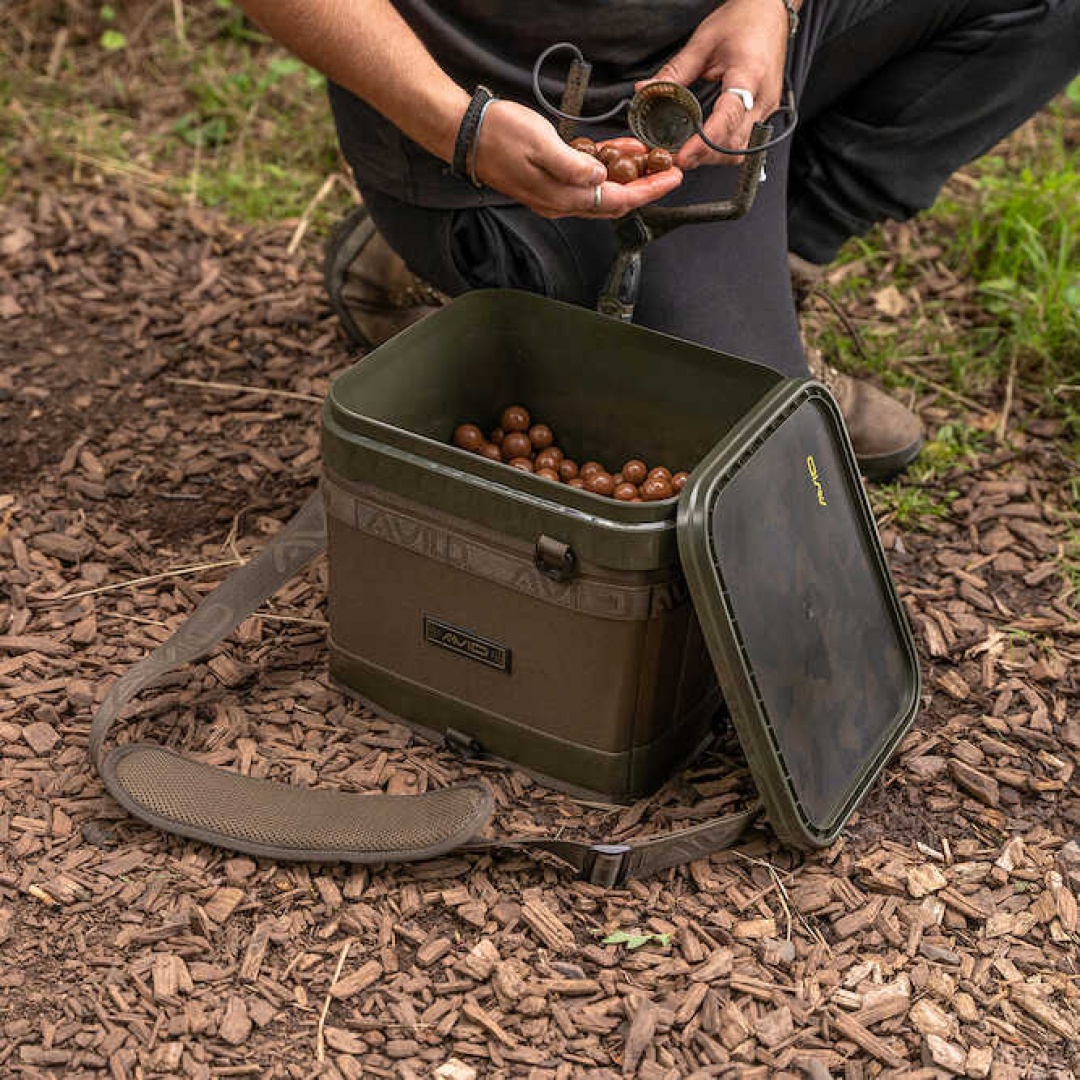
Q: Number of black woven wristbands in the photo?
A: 1